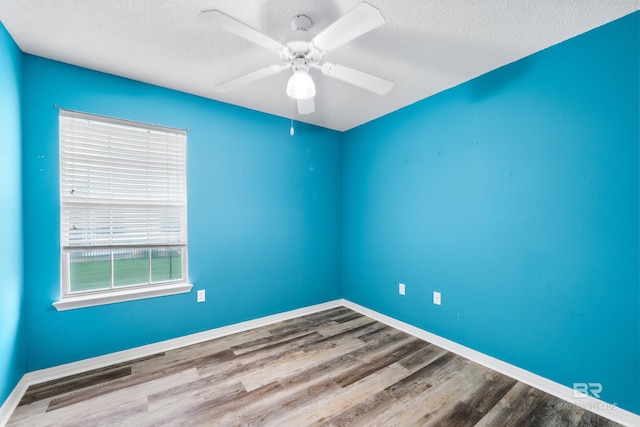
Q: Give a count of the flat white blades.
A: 5